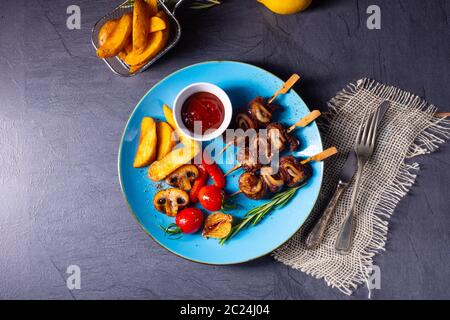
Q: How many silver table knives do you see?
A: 1